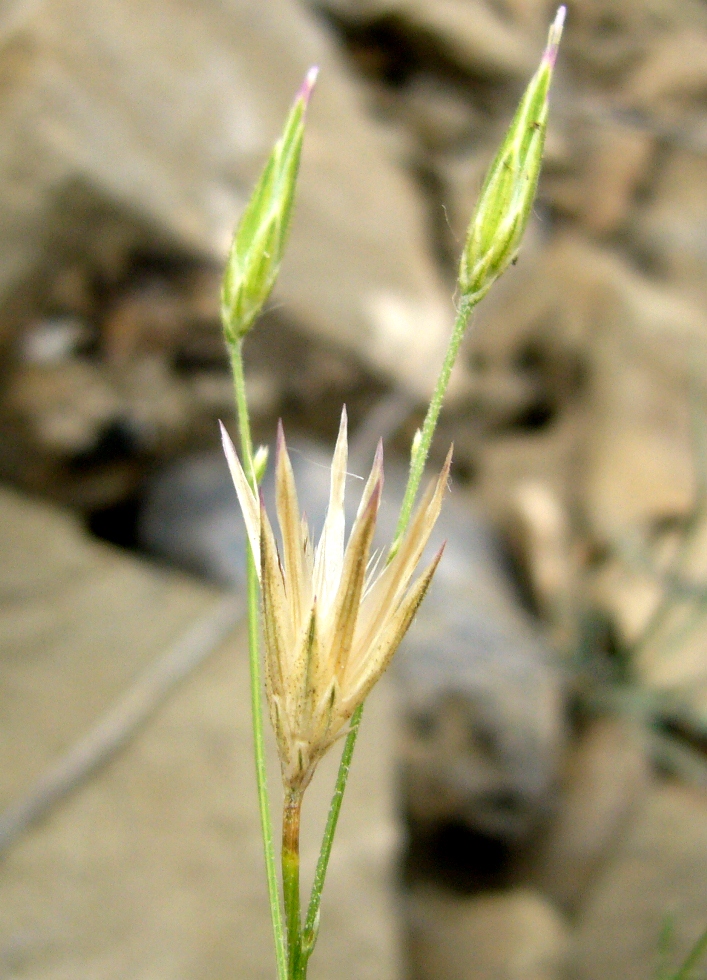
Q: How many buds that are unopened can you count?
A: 2